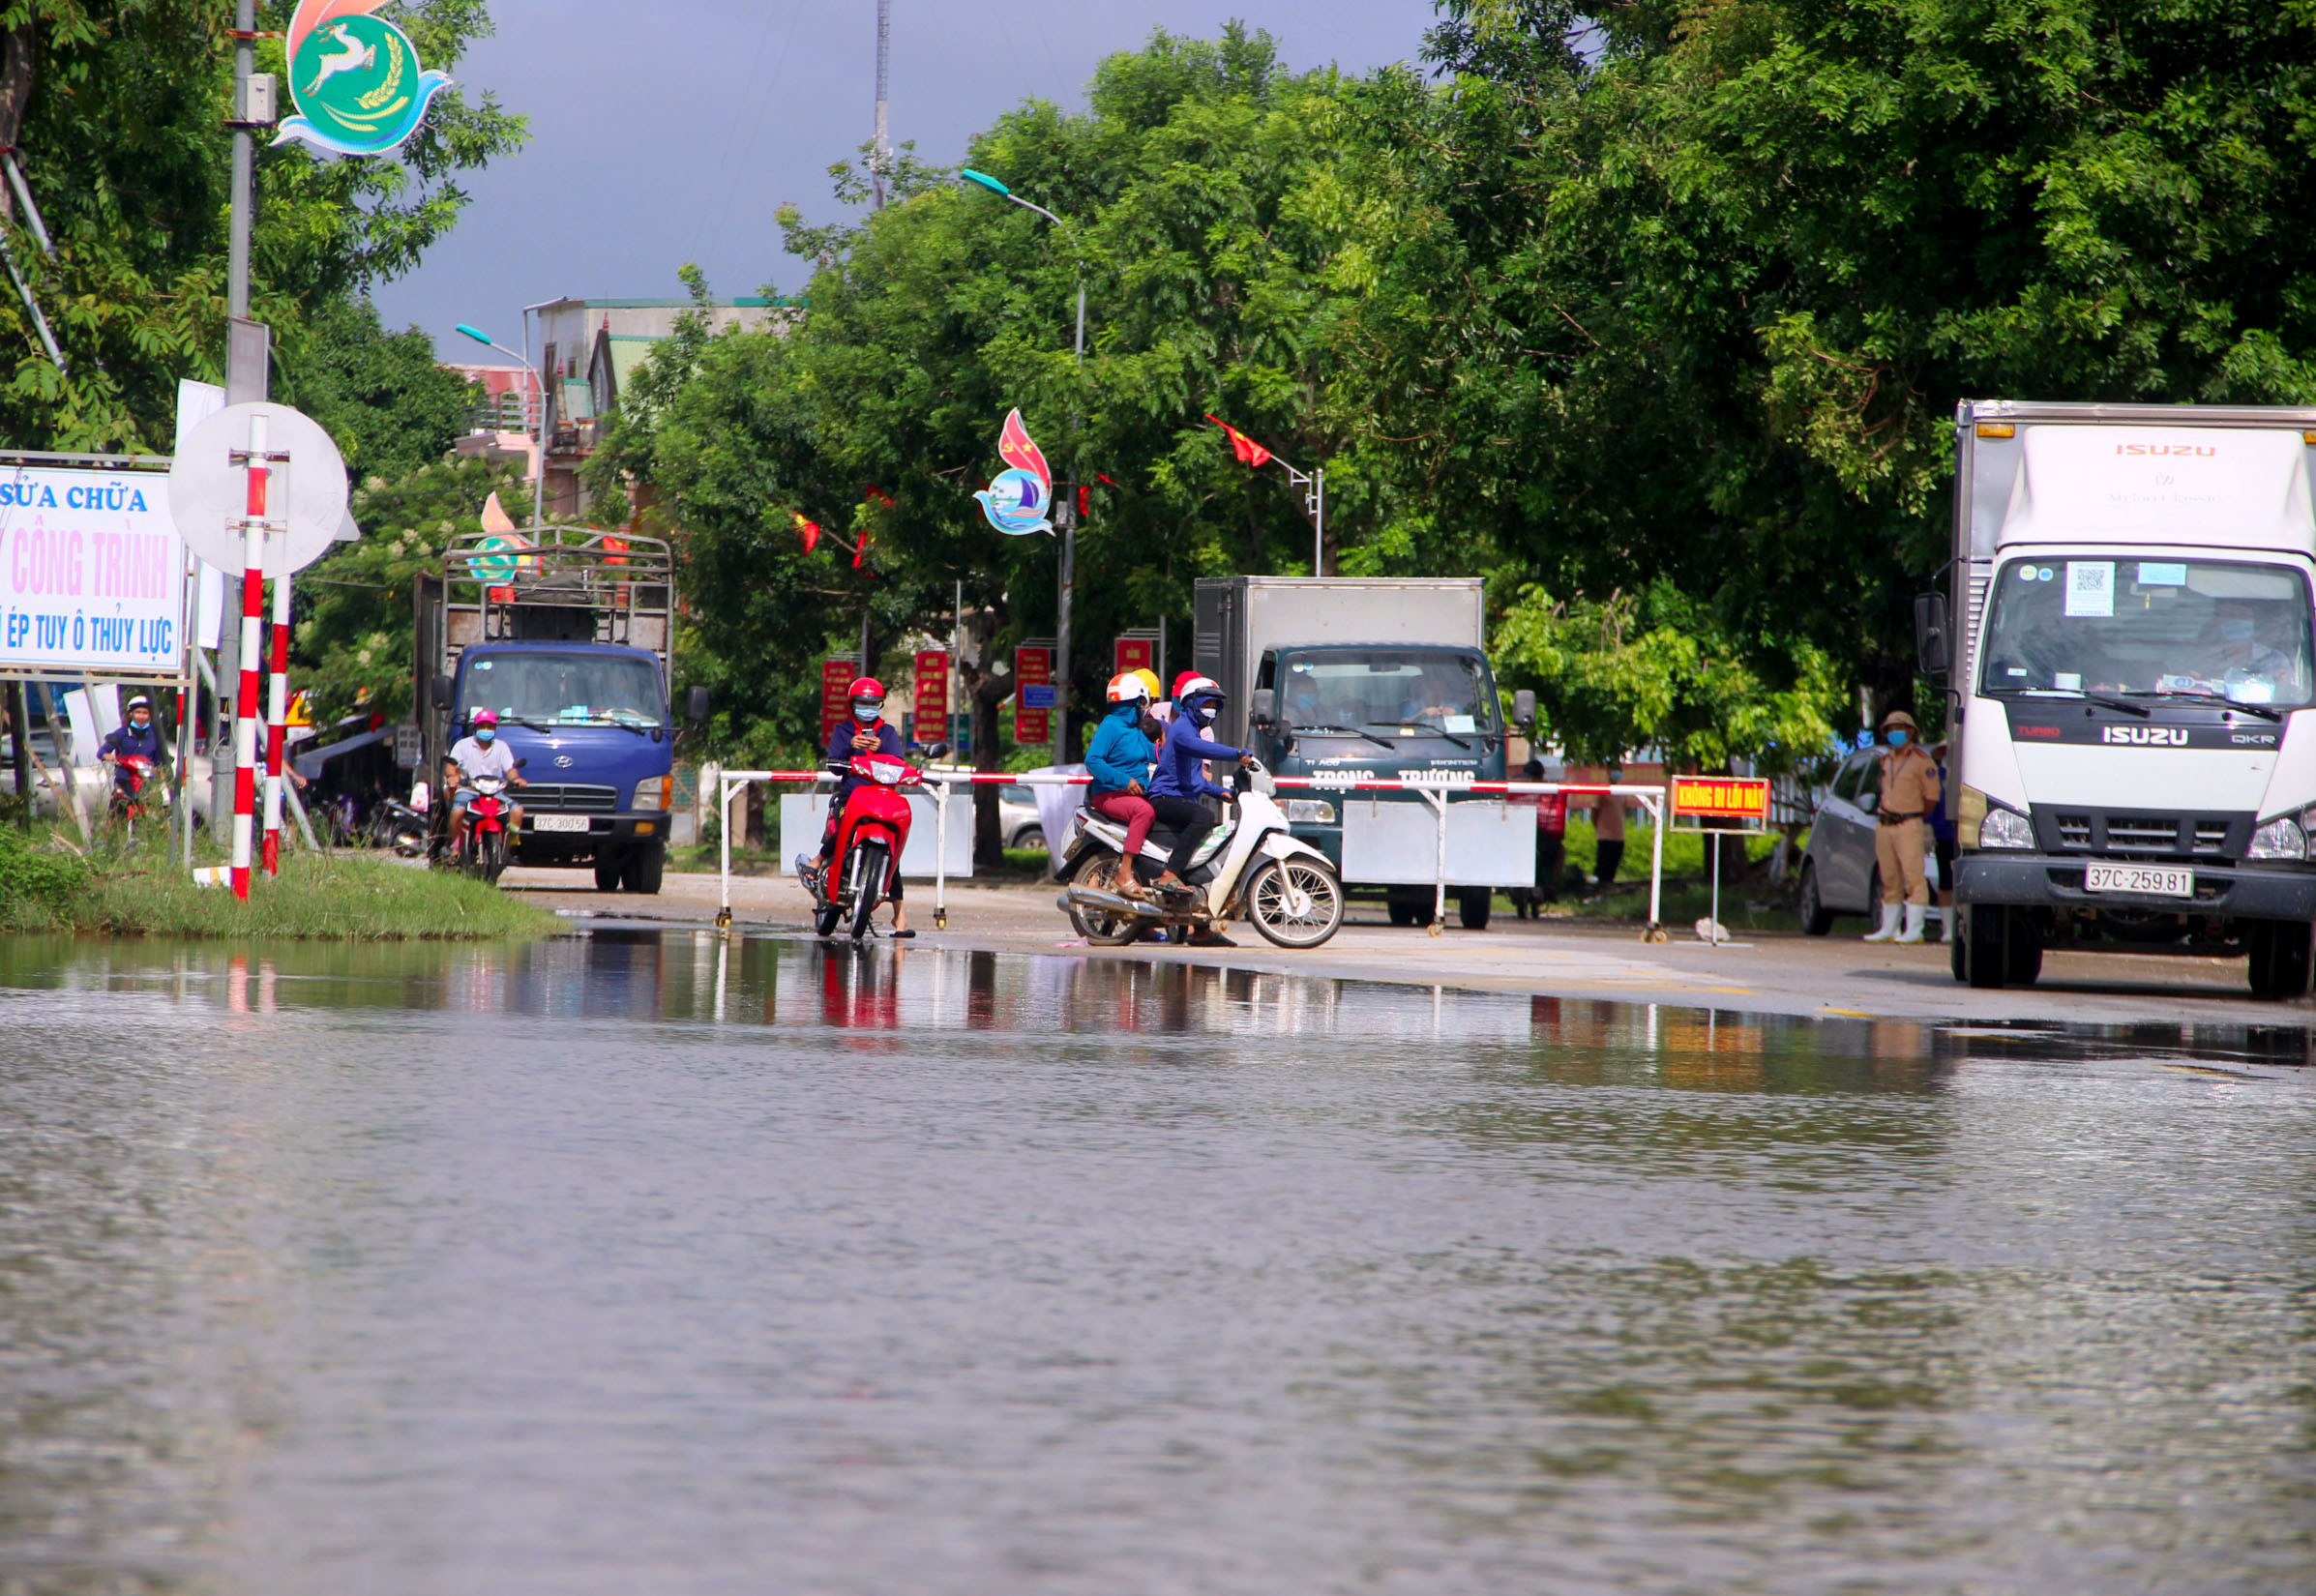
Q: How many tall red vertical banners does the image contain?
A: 4